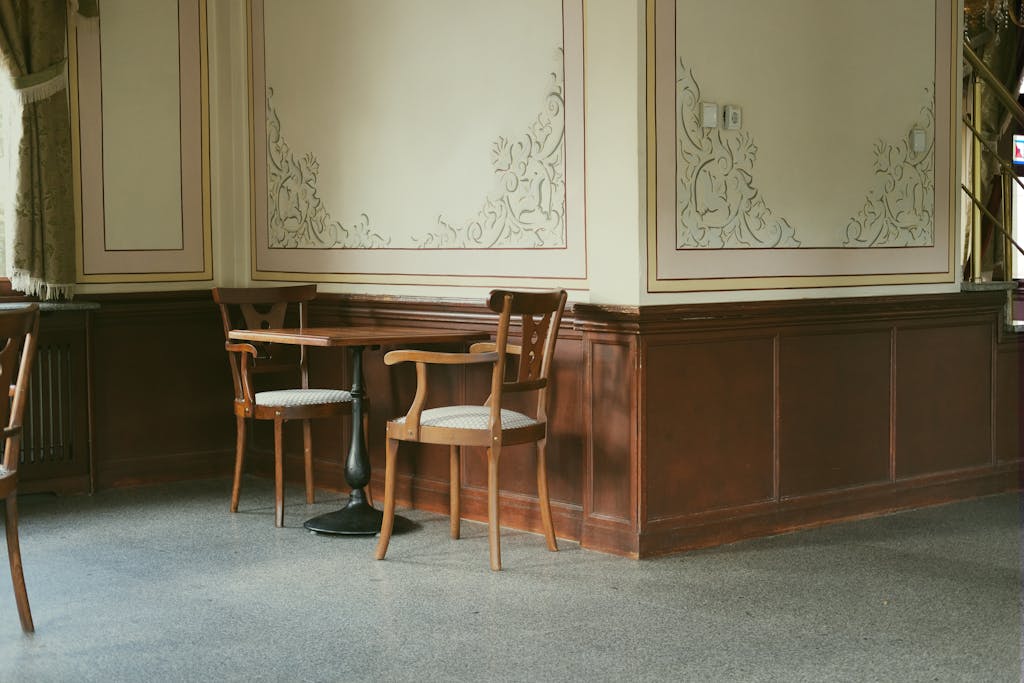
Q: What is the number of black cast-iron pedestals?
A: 1